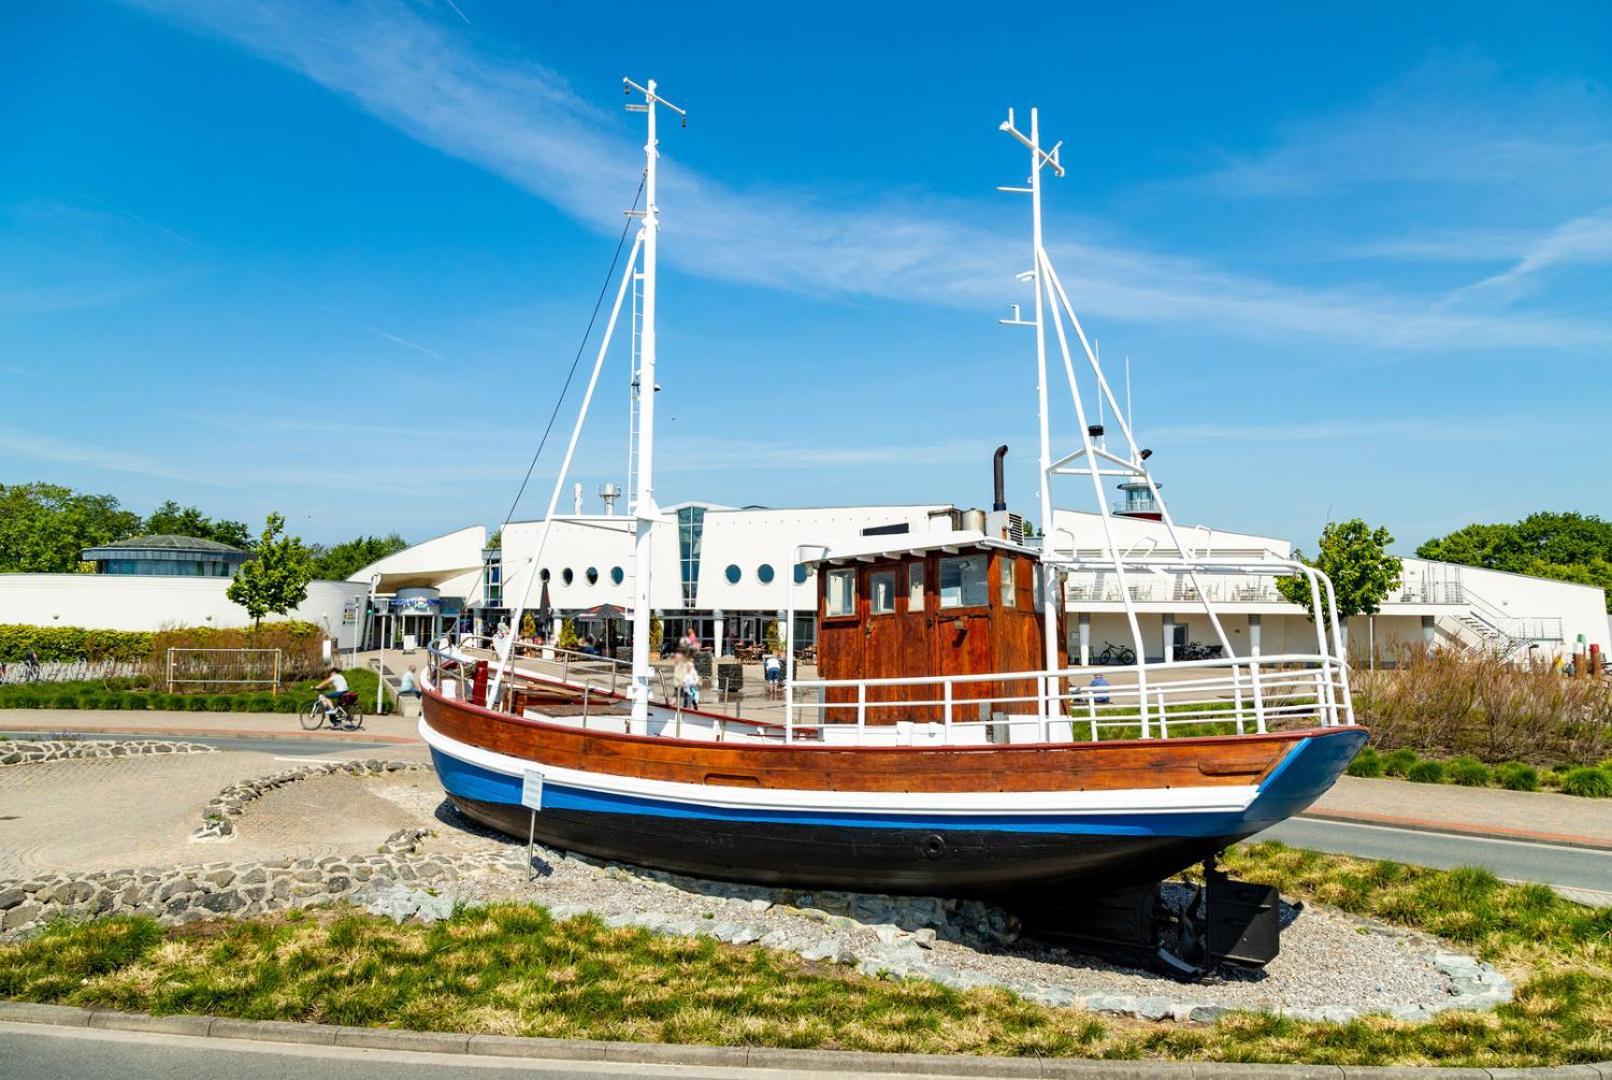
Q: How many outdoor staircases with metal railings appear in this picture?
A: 1